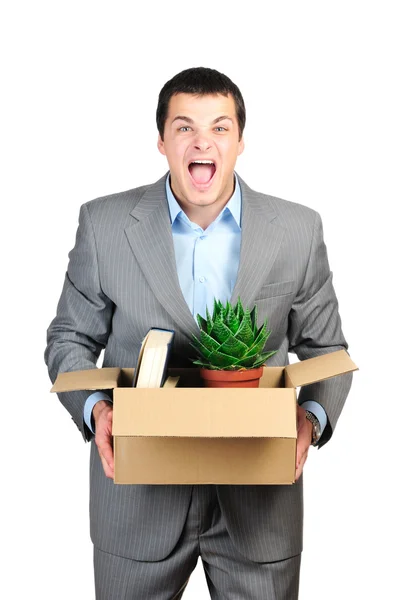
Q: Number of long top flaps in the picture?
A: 1